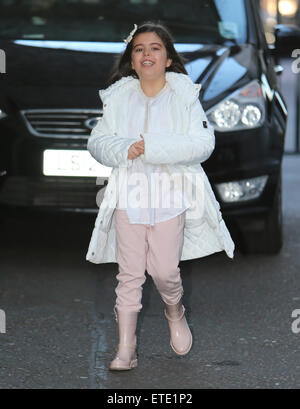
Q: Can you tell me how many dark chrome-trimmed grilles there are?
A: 1